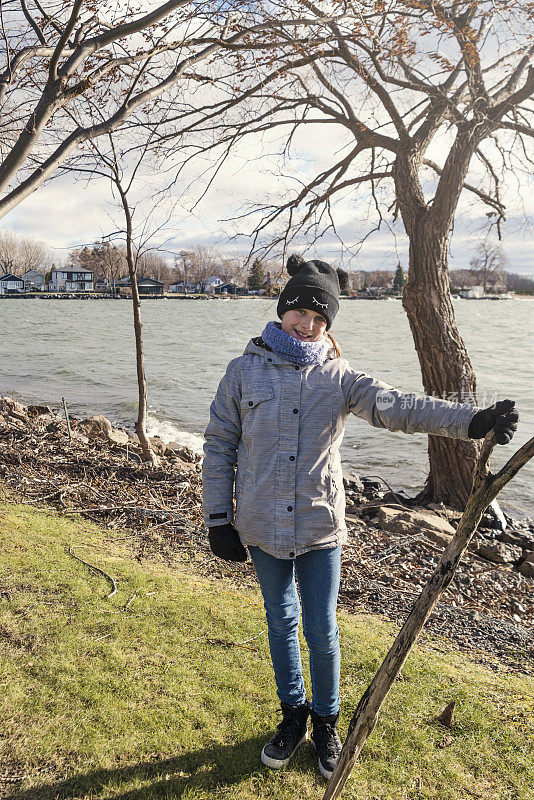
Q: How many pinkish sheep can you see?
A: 0